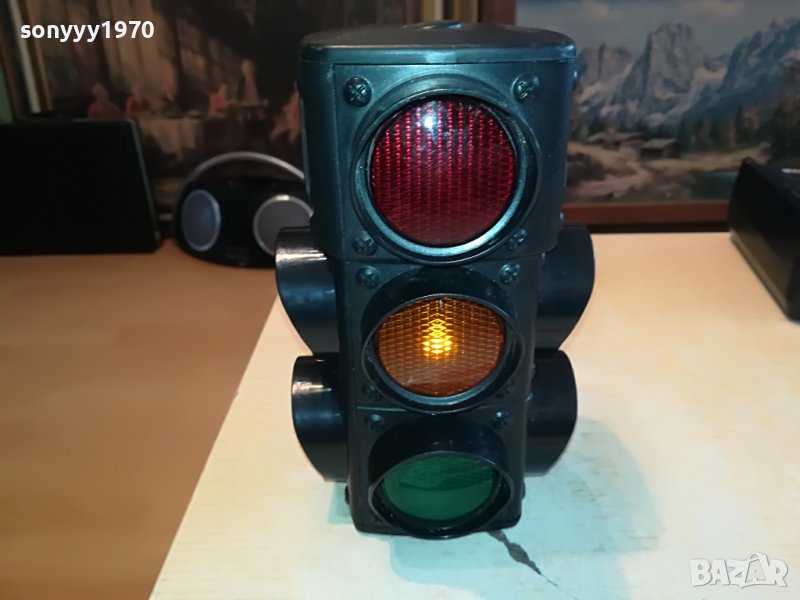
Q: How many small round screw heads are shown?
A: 10